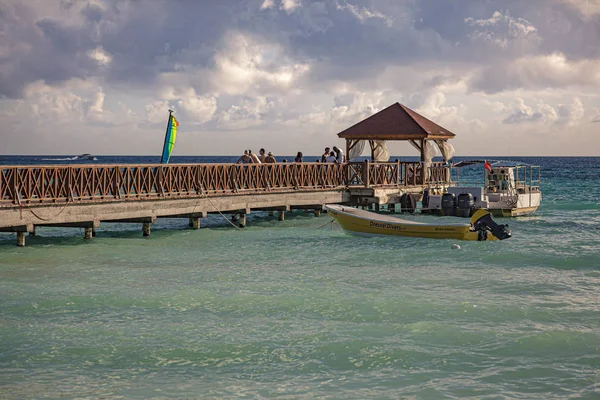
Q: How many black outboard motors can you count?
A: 3